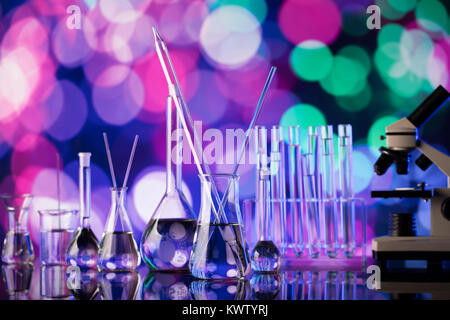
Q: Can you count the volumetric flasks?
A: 3